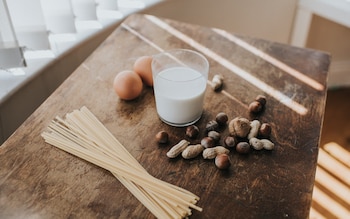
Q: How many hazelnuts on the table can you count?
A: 12